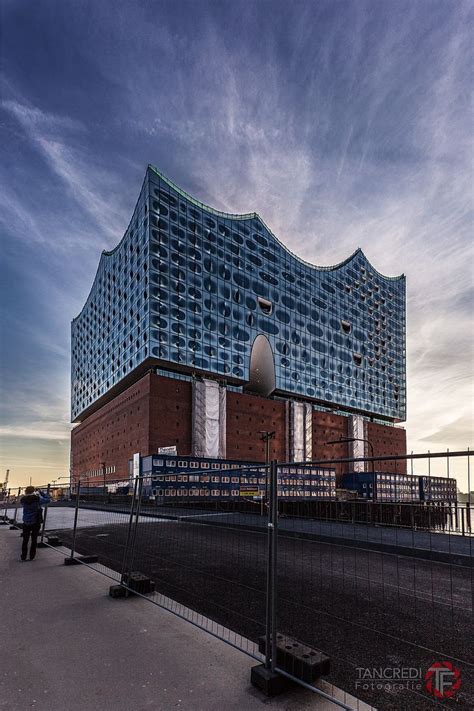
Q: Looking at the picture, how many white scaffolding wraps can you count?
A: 3